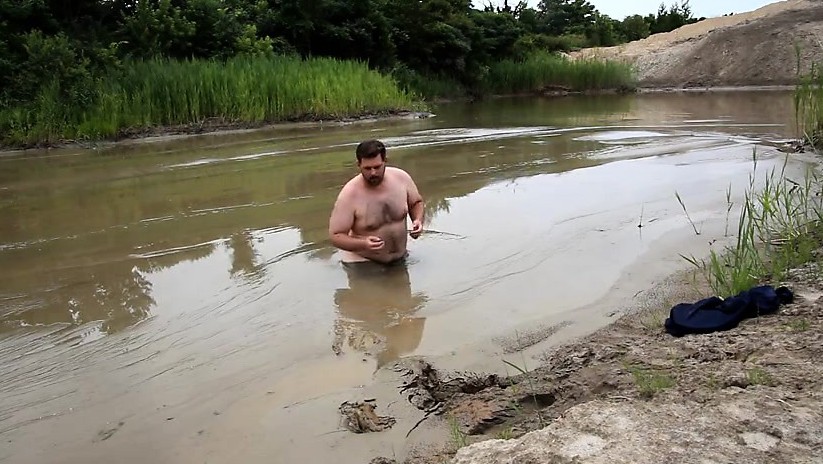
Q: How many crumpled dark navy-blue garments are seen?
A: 1